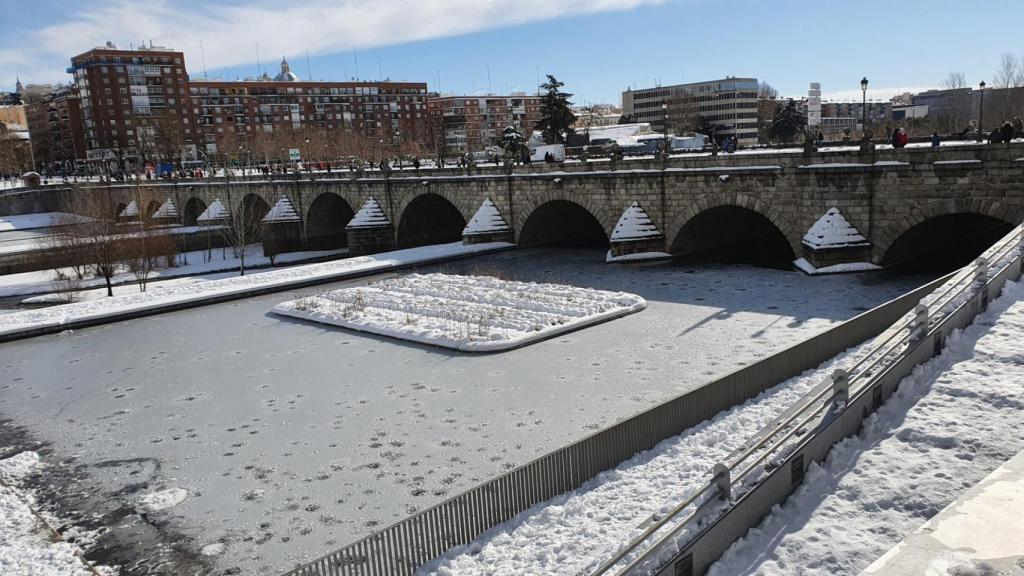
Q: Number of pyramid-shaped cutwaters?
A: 8